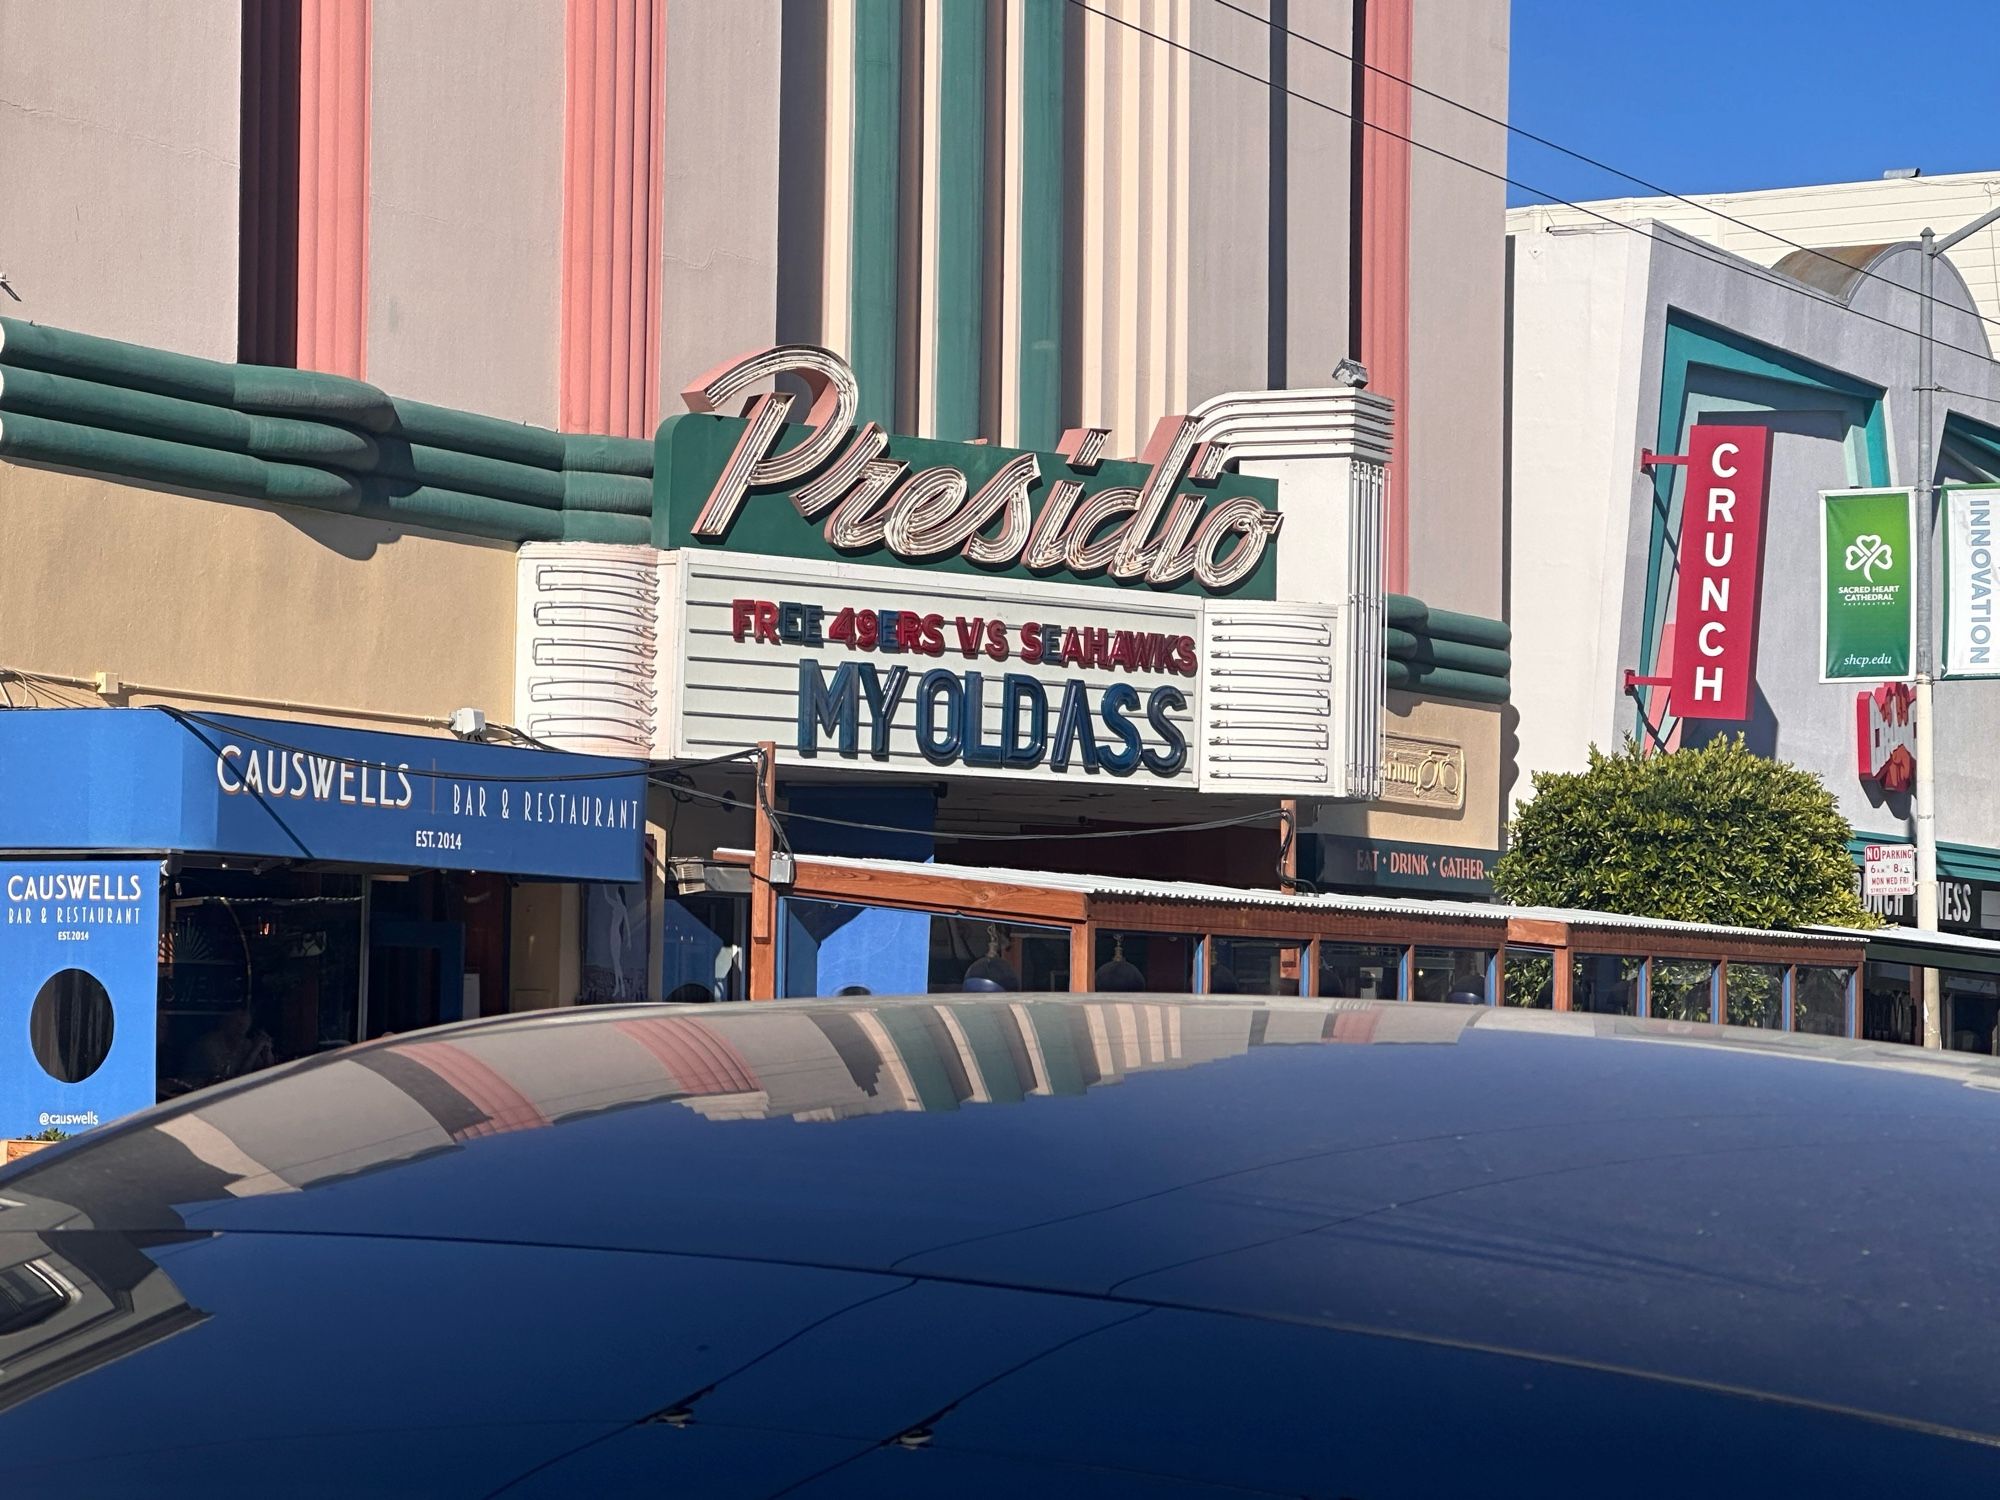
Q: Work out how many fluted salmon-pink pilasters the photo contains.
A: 3